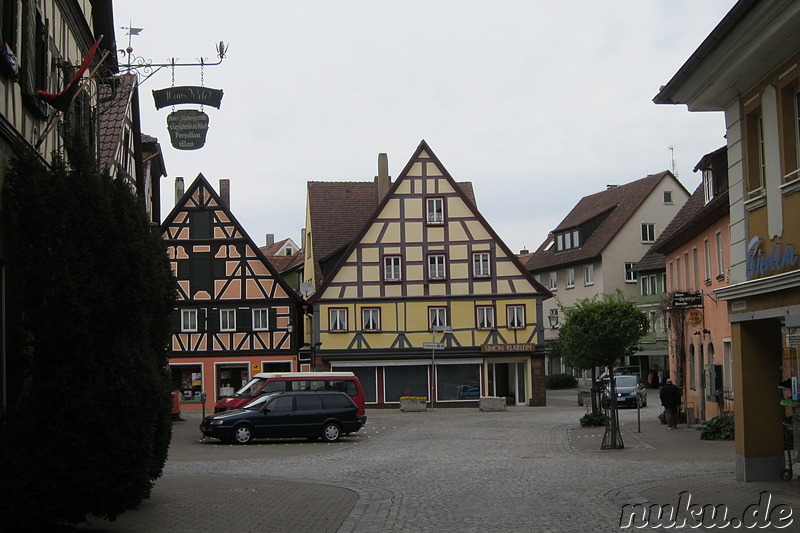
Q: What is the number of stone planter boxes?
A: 2